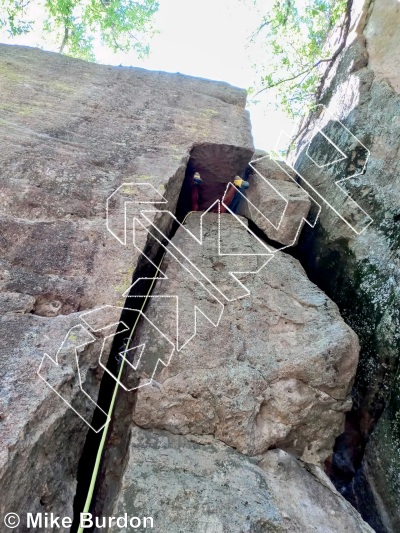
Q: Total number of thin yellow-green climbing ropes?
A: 1